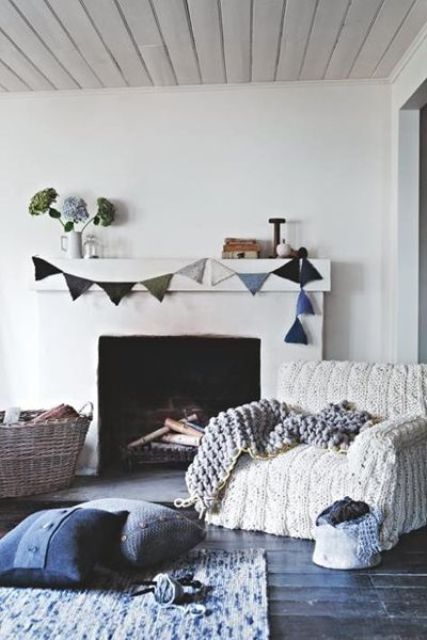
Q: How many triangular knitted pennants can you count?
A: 11